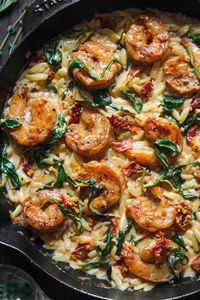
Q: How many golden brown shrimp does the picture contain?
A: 10